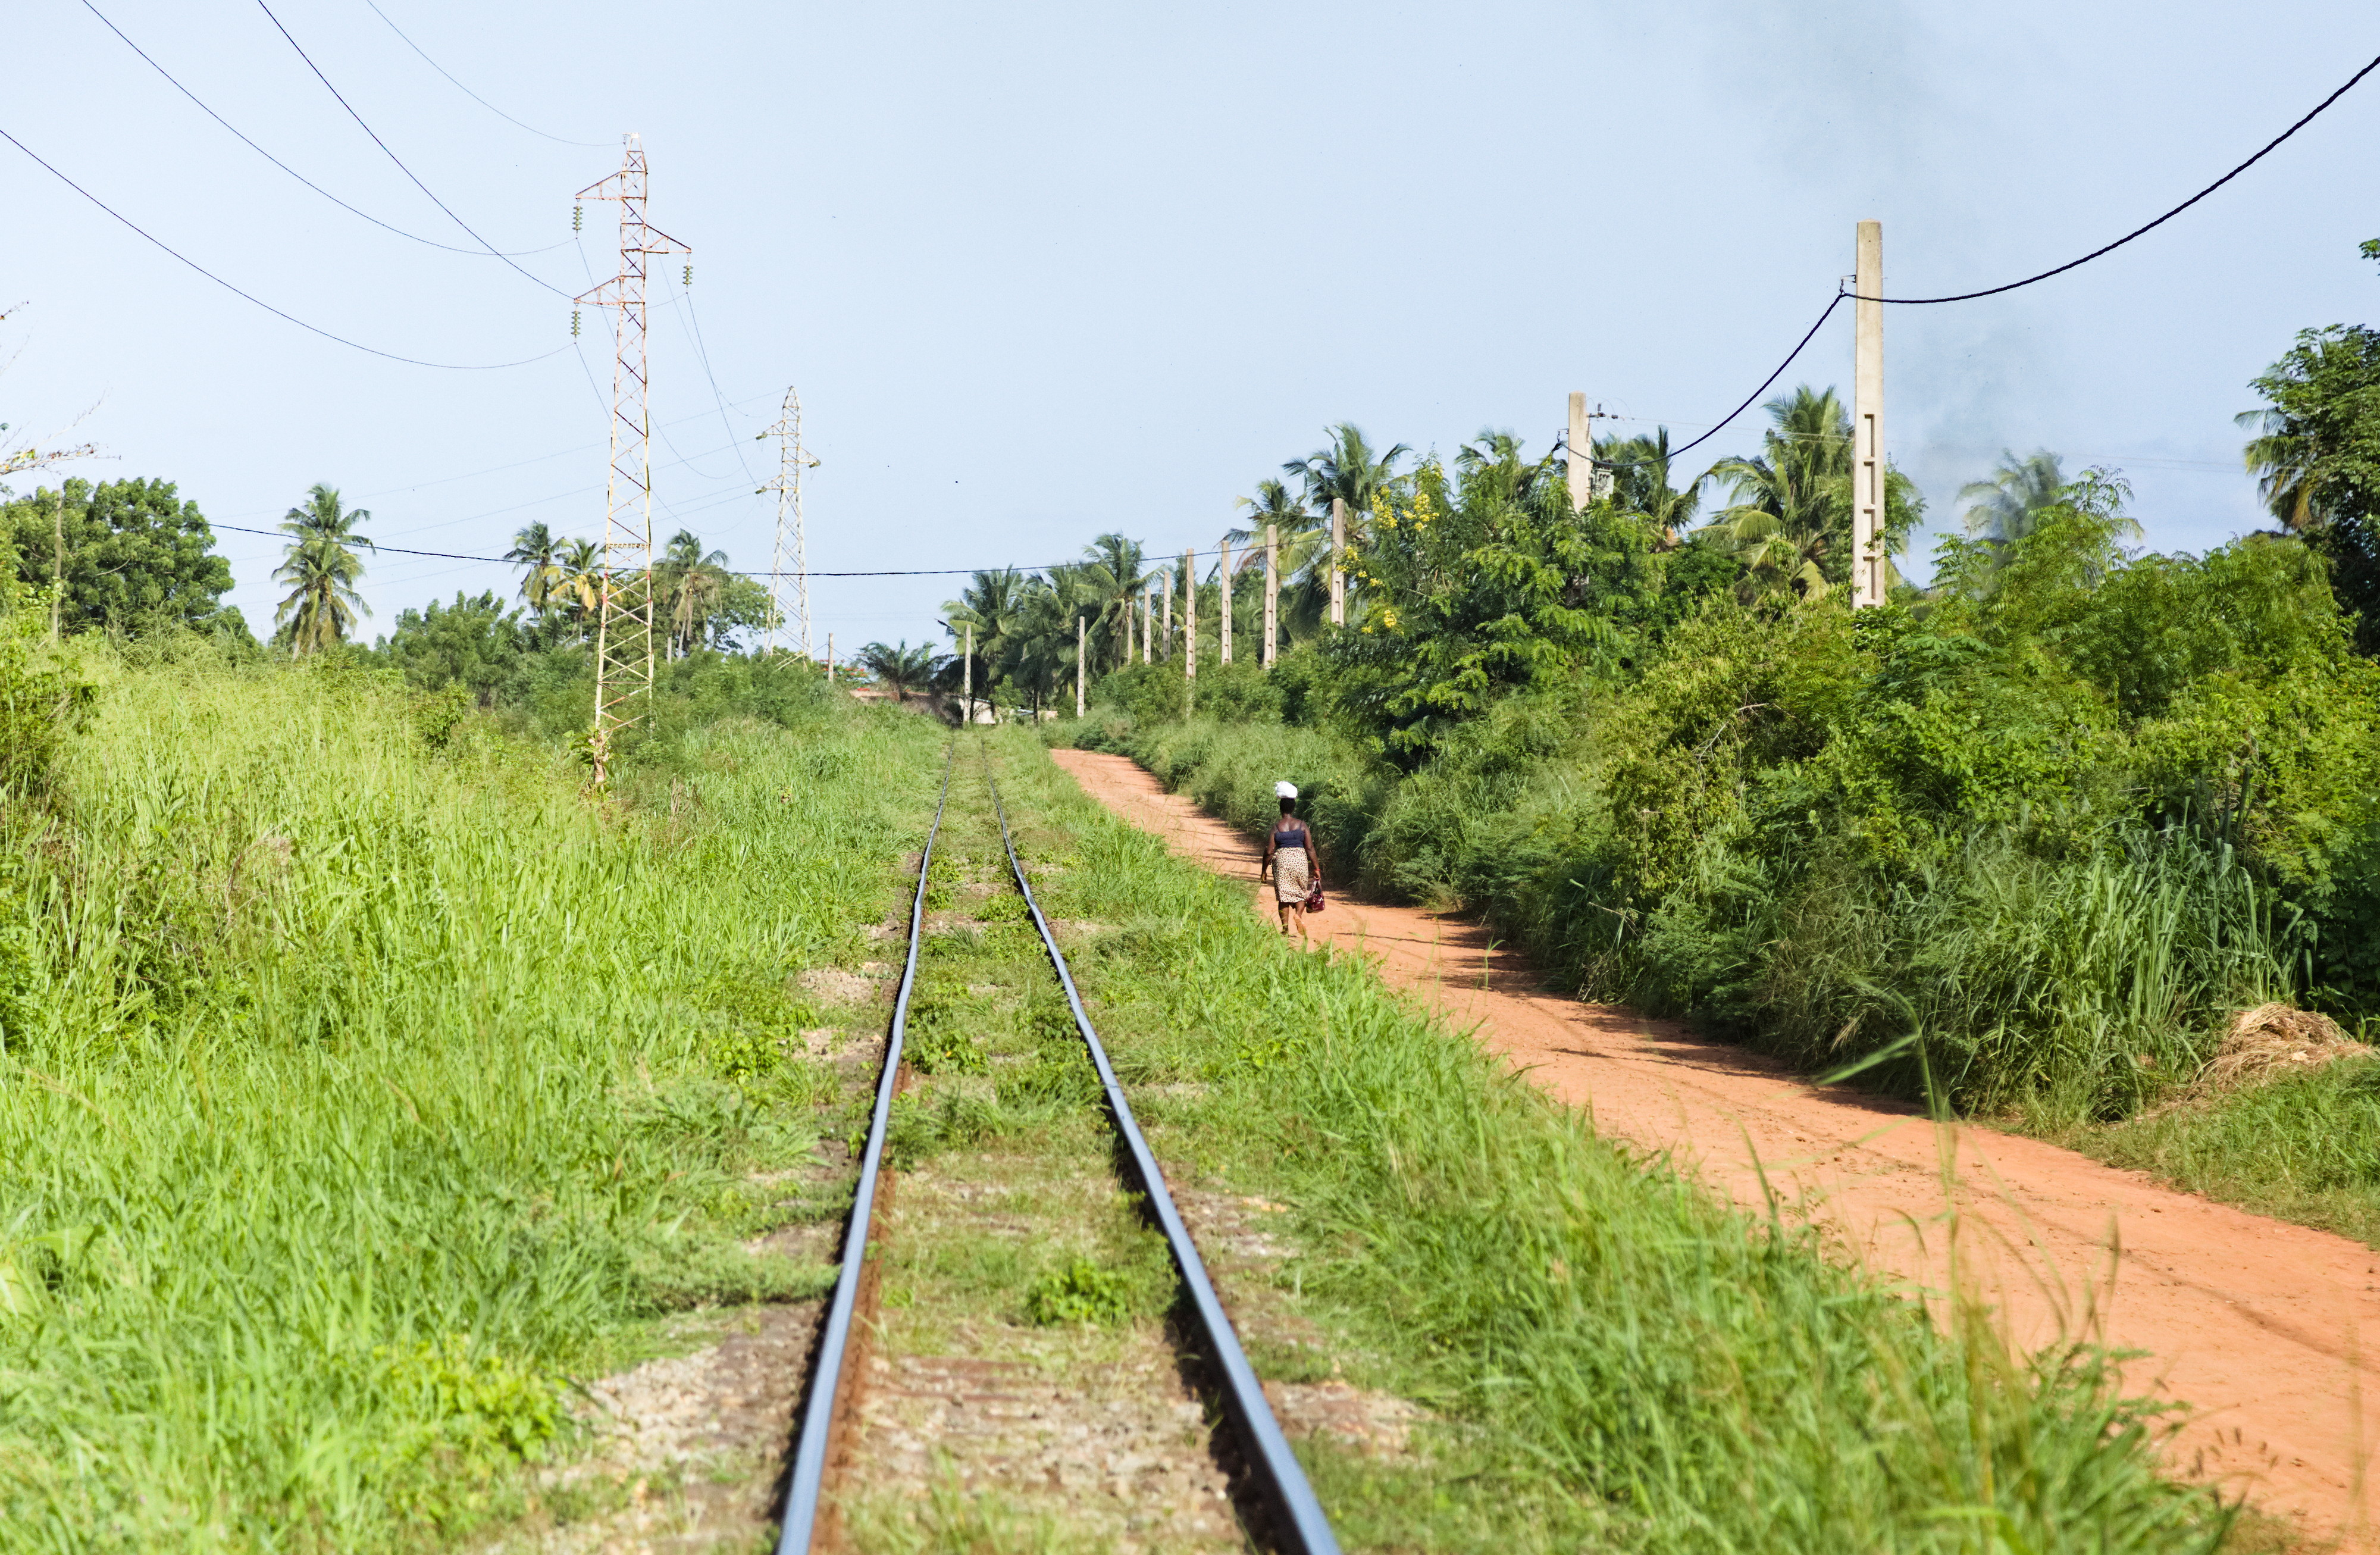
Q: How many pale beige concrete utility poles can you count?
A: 12